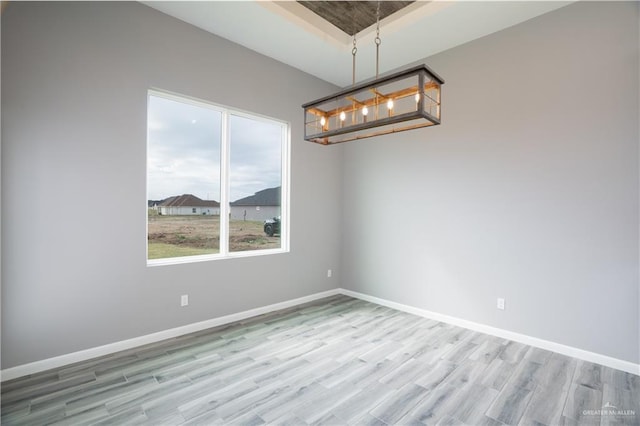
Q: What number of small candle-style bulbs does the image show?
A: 5